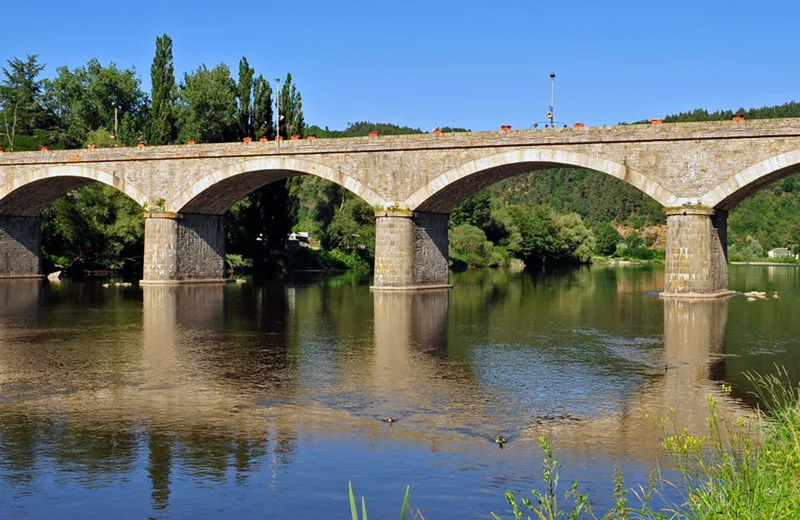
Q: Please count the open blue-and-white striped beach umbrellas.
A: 0